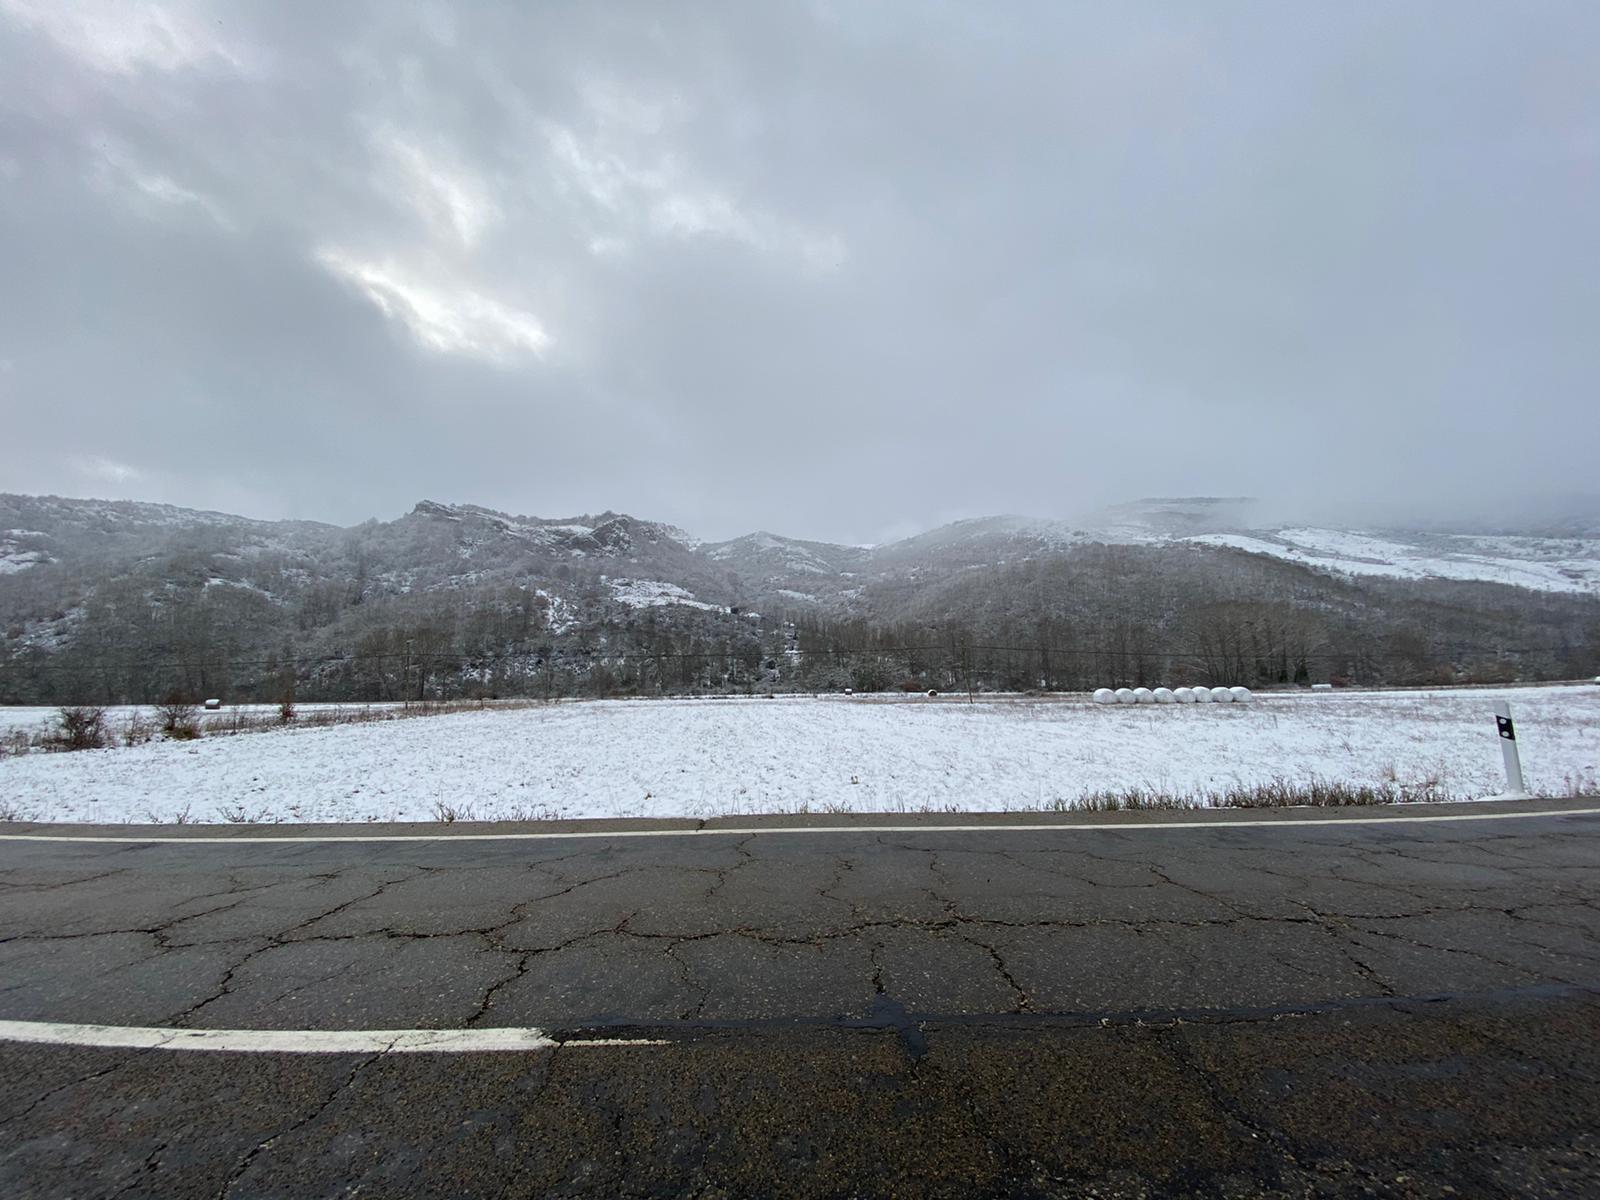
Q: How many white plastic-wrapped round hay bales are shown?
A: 8